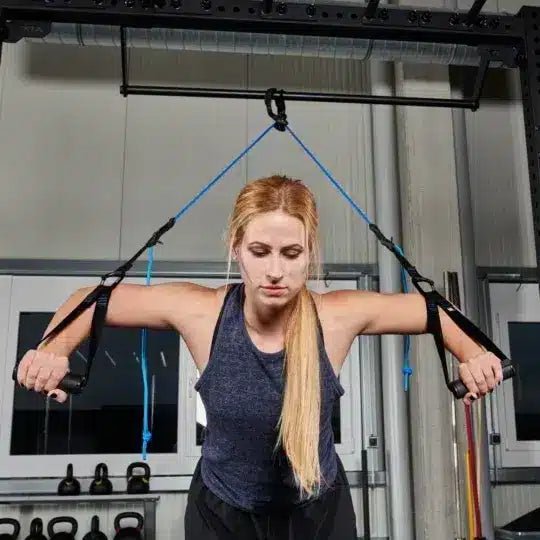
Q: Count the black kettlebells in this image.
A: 8